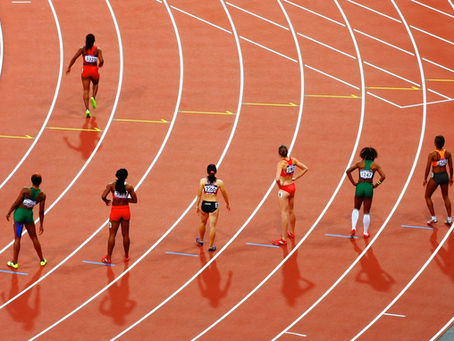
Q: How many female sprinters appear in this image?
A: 7